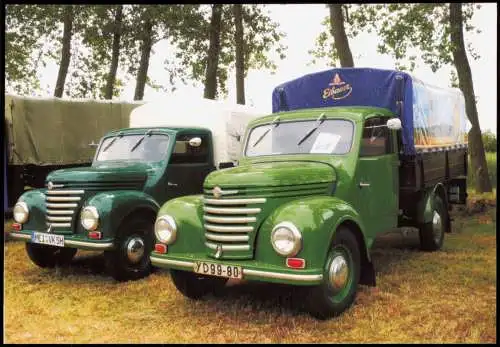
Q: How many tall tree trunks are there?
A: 7